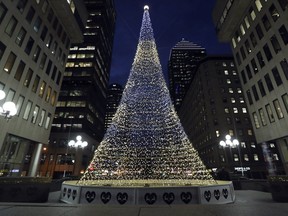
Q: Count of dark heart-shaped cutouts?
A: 12